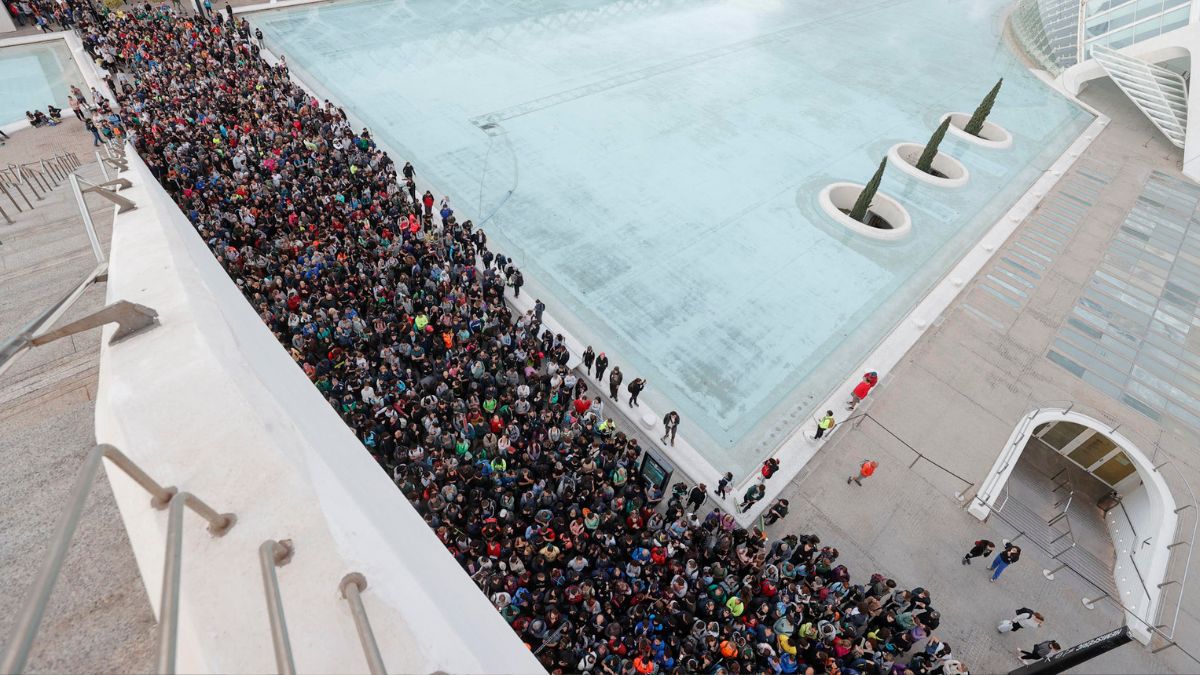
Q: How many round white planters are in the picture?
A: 3